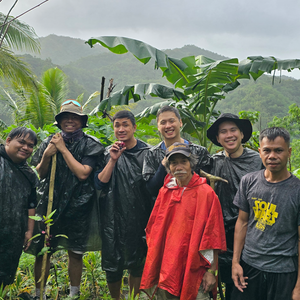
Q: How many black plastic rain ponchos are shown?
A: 5